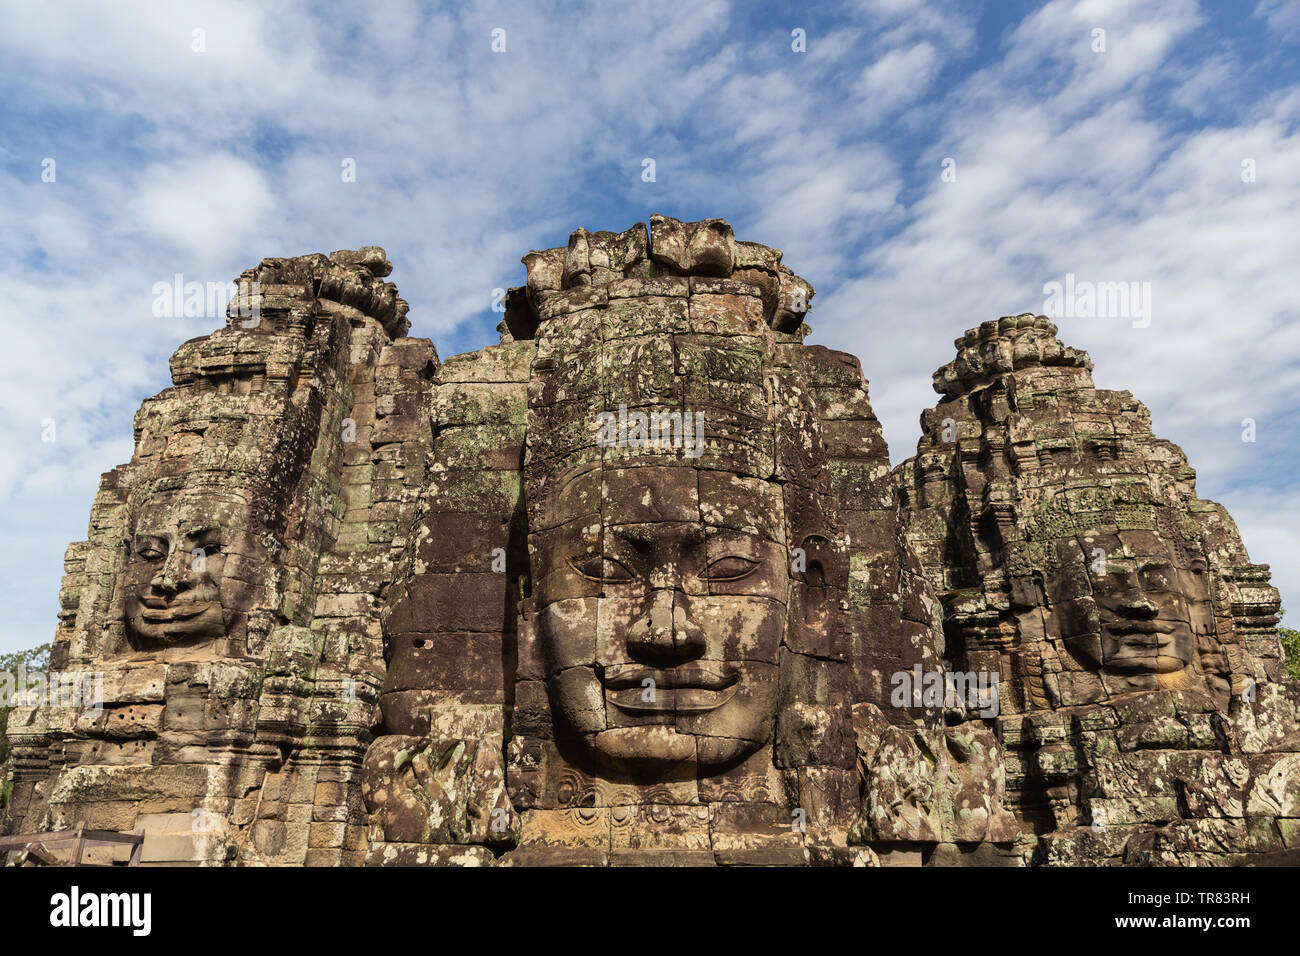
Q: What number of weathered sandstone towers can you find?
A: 3